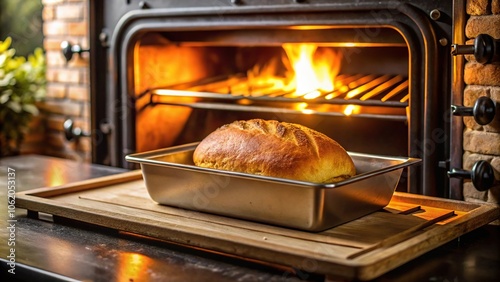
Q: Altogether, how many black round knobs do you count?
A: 5